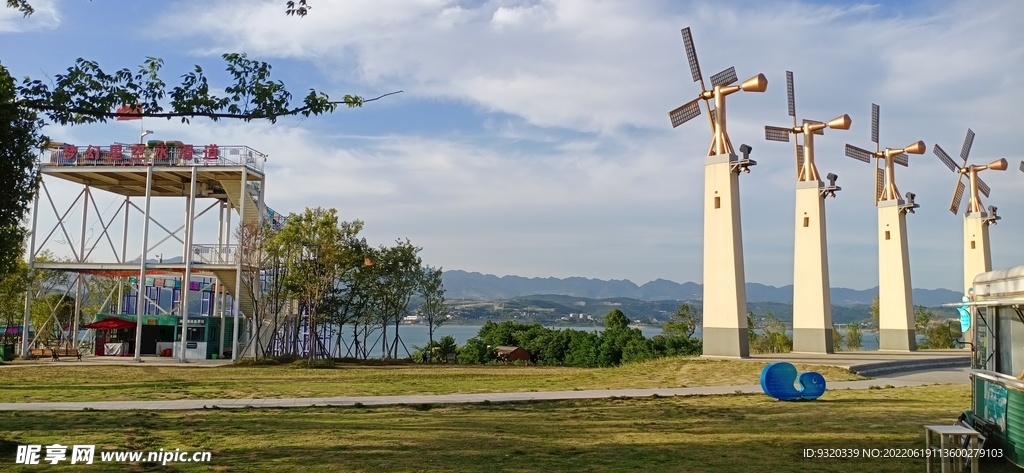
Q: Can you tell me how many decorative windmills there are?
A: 4